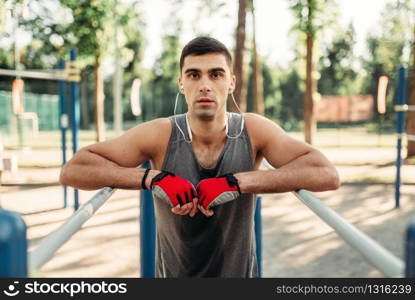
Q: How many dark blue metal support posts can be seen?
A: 7